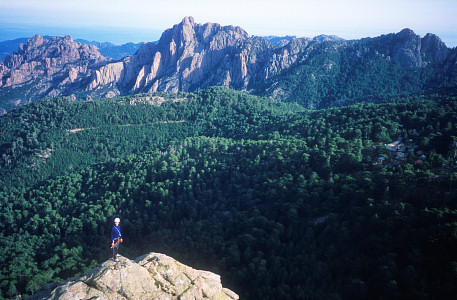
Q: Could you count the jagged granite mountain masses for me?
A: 3